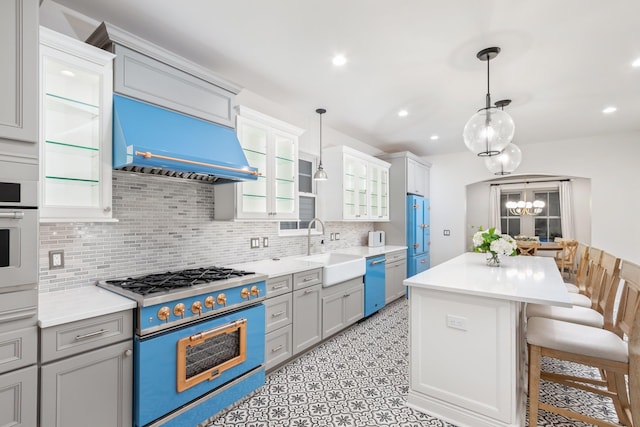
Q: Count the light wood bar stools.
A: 4